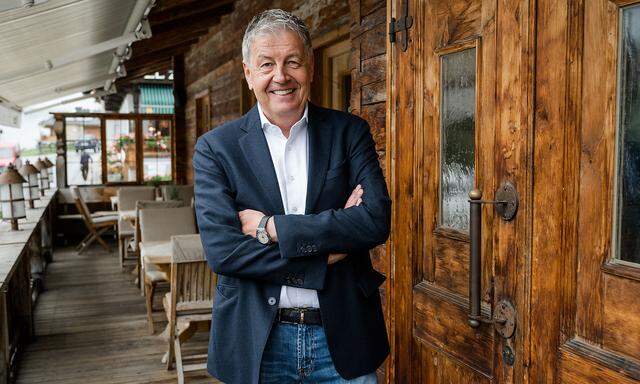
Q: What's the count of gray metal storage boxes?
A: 0